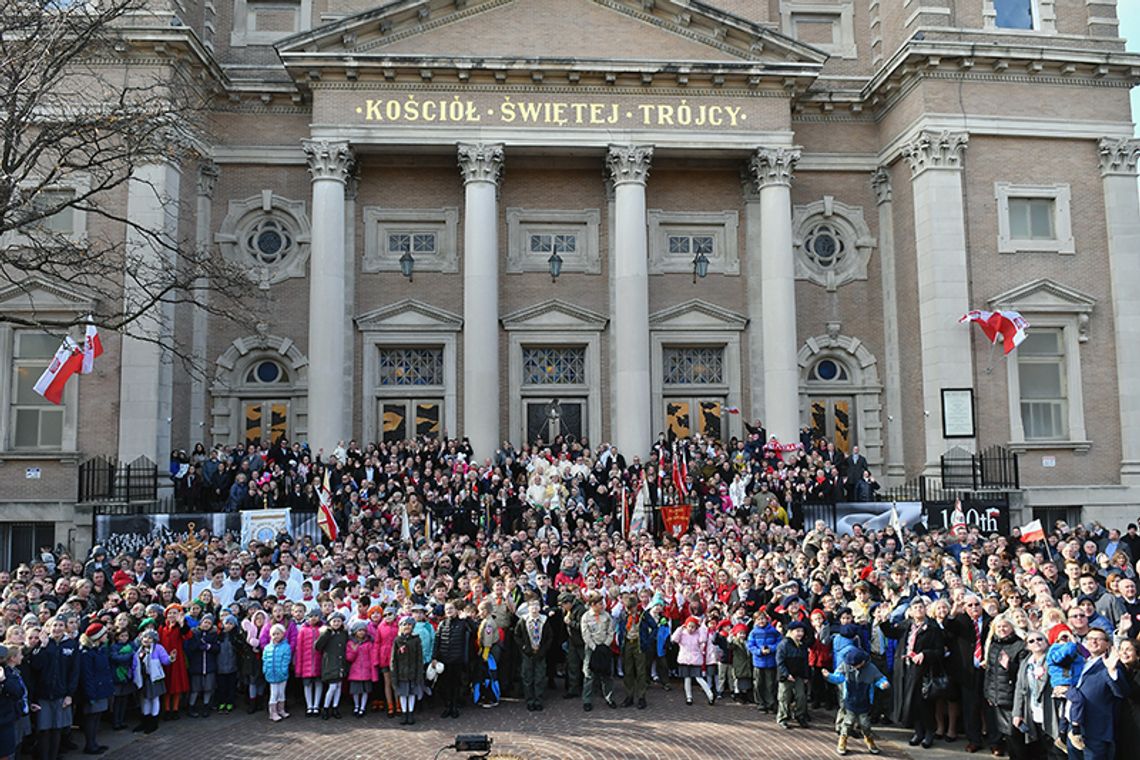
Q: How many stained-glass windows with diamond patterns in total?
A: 3